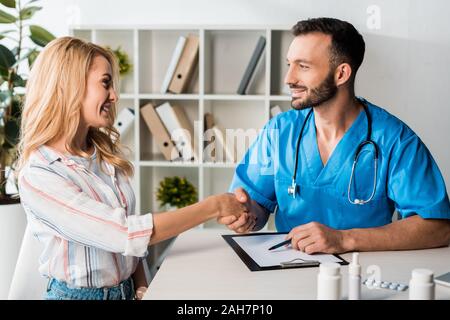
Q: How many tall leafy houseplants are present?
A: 1